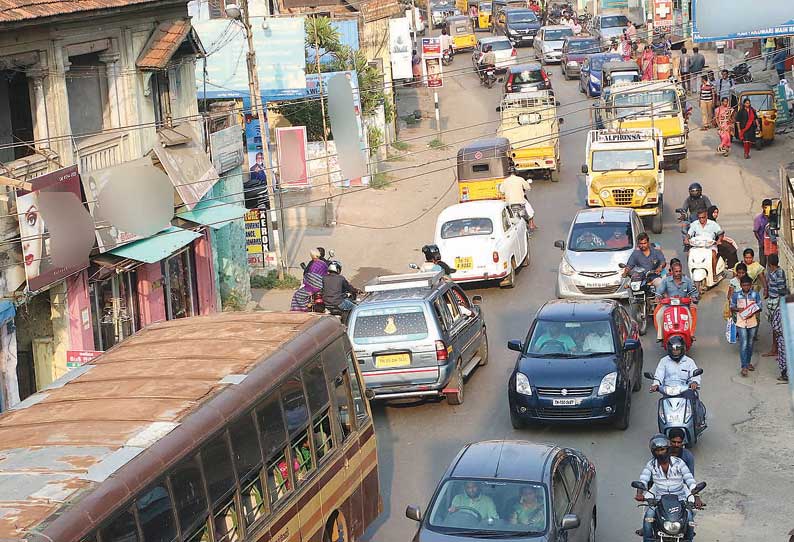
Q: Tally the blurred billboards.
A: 5